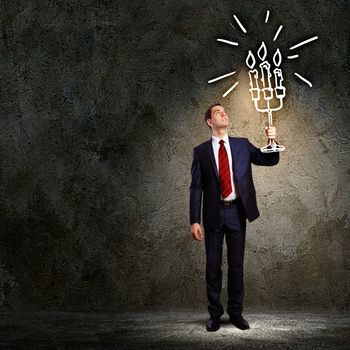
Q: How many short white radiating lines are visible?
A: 9